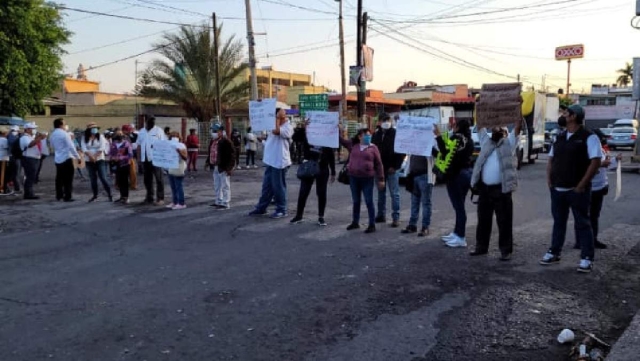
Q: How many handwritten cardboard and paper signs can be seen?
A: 5